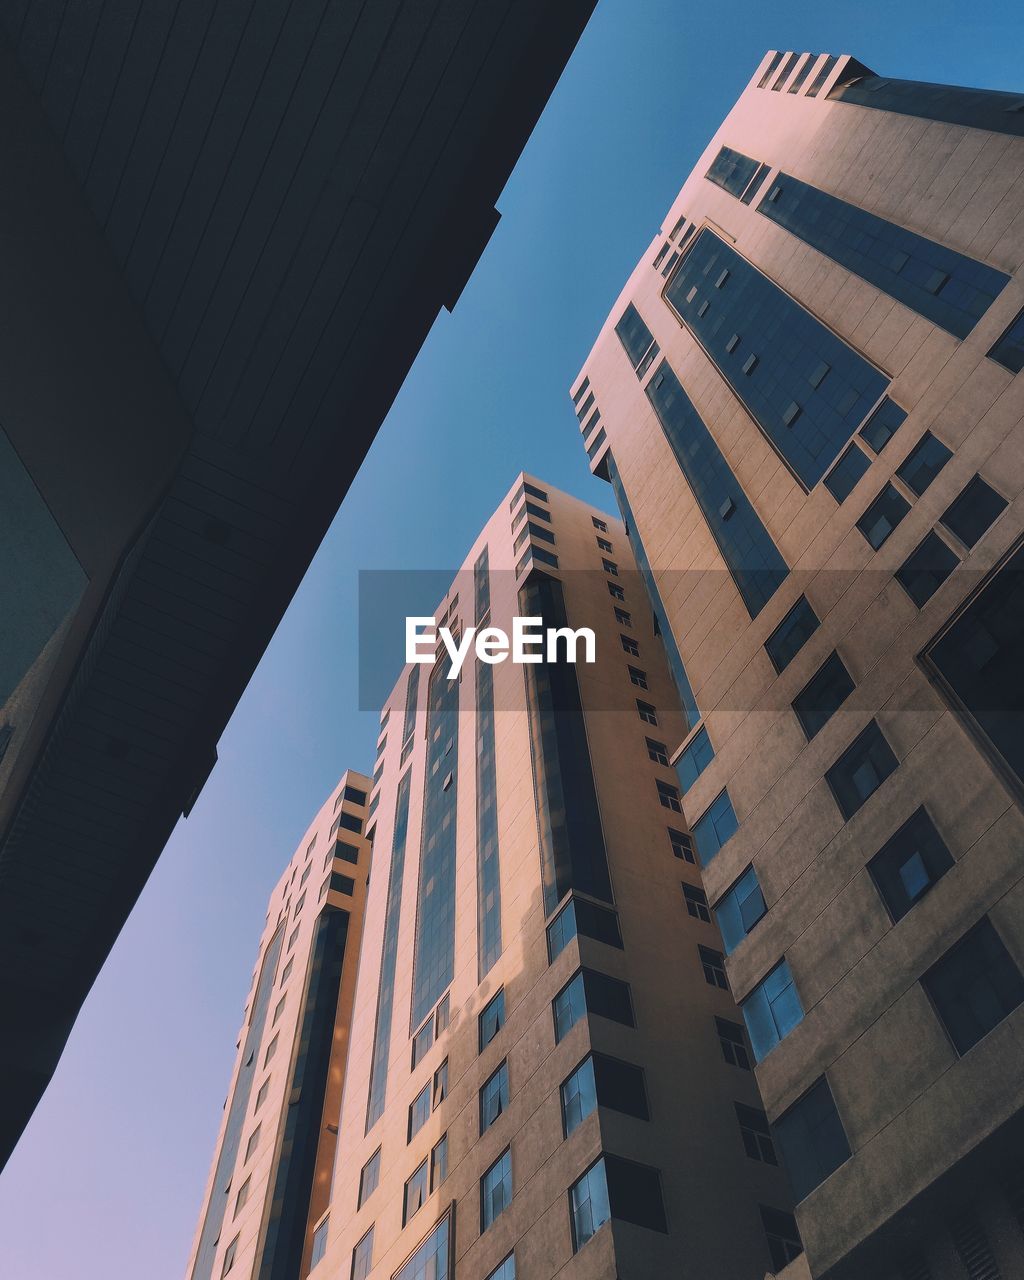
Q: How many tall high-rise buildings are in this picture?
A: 3